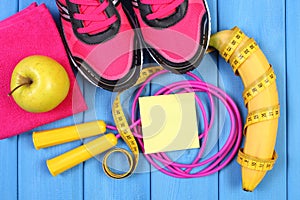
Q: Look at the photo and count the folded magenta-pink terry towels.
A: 1